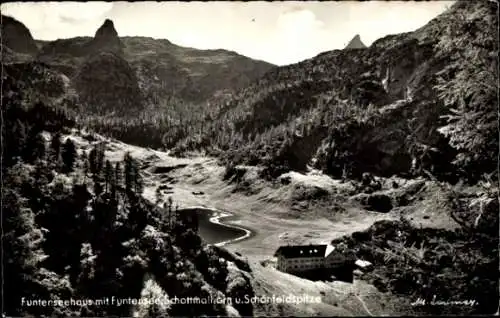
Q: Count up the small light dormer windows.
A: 3